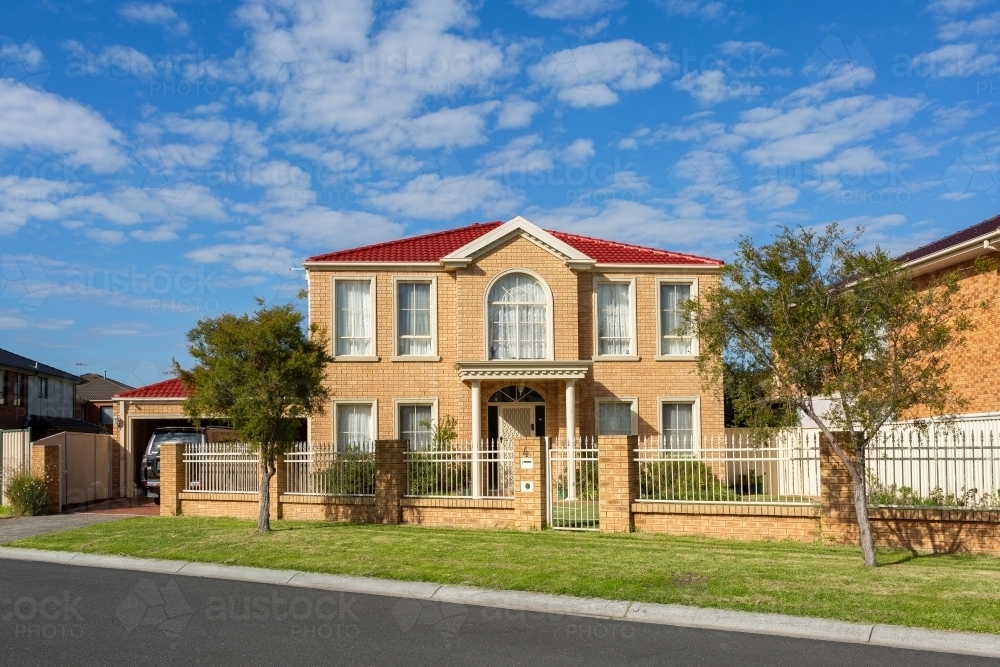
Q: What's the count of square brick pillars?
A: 7